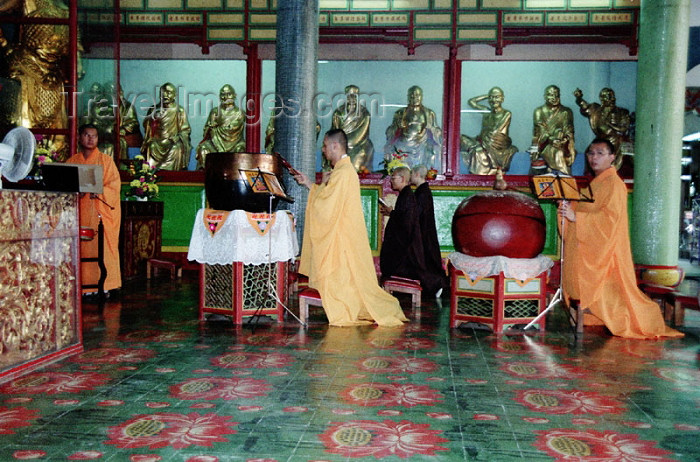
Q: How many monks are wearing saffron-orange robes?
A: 3